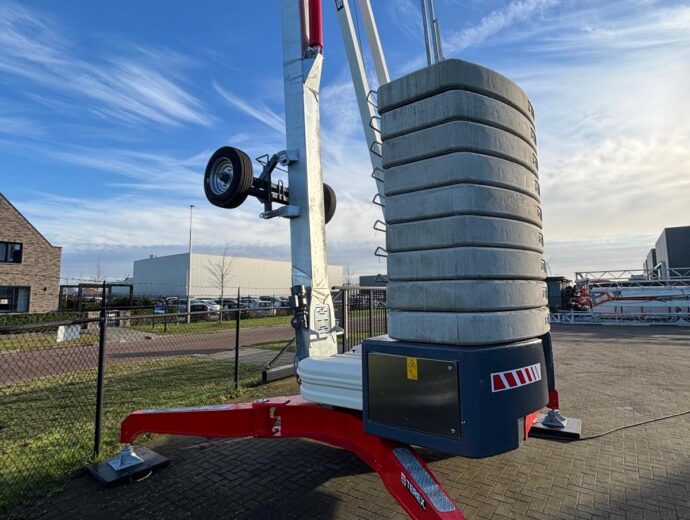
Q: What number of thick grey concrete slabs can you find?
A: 9